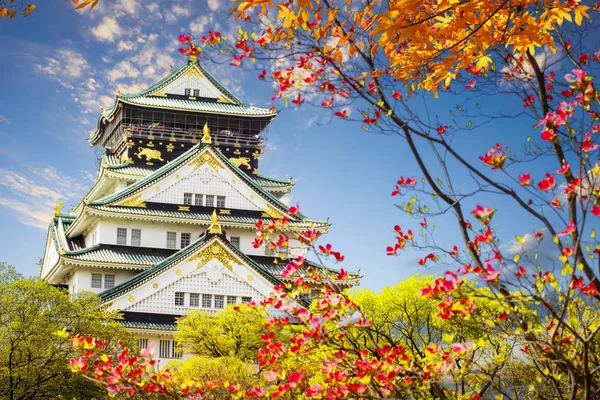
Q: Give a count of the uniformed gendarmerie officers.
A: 0